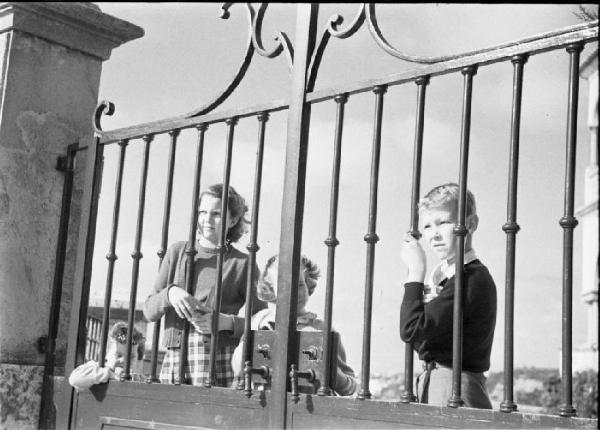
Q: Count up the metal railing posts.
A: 12